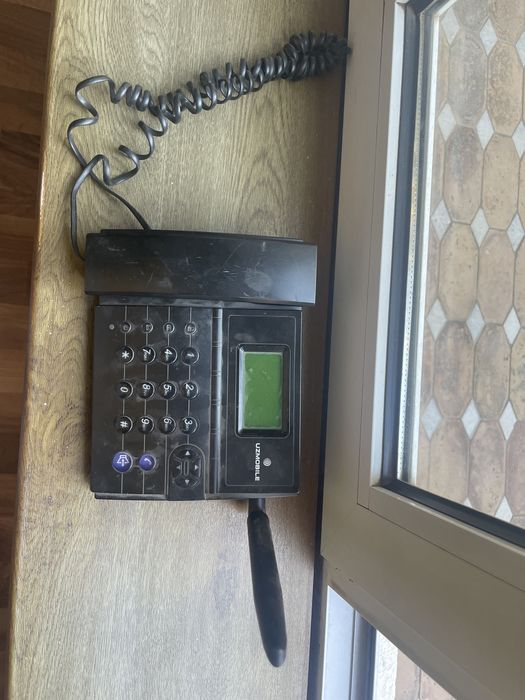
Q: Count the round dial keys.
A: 12